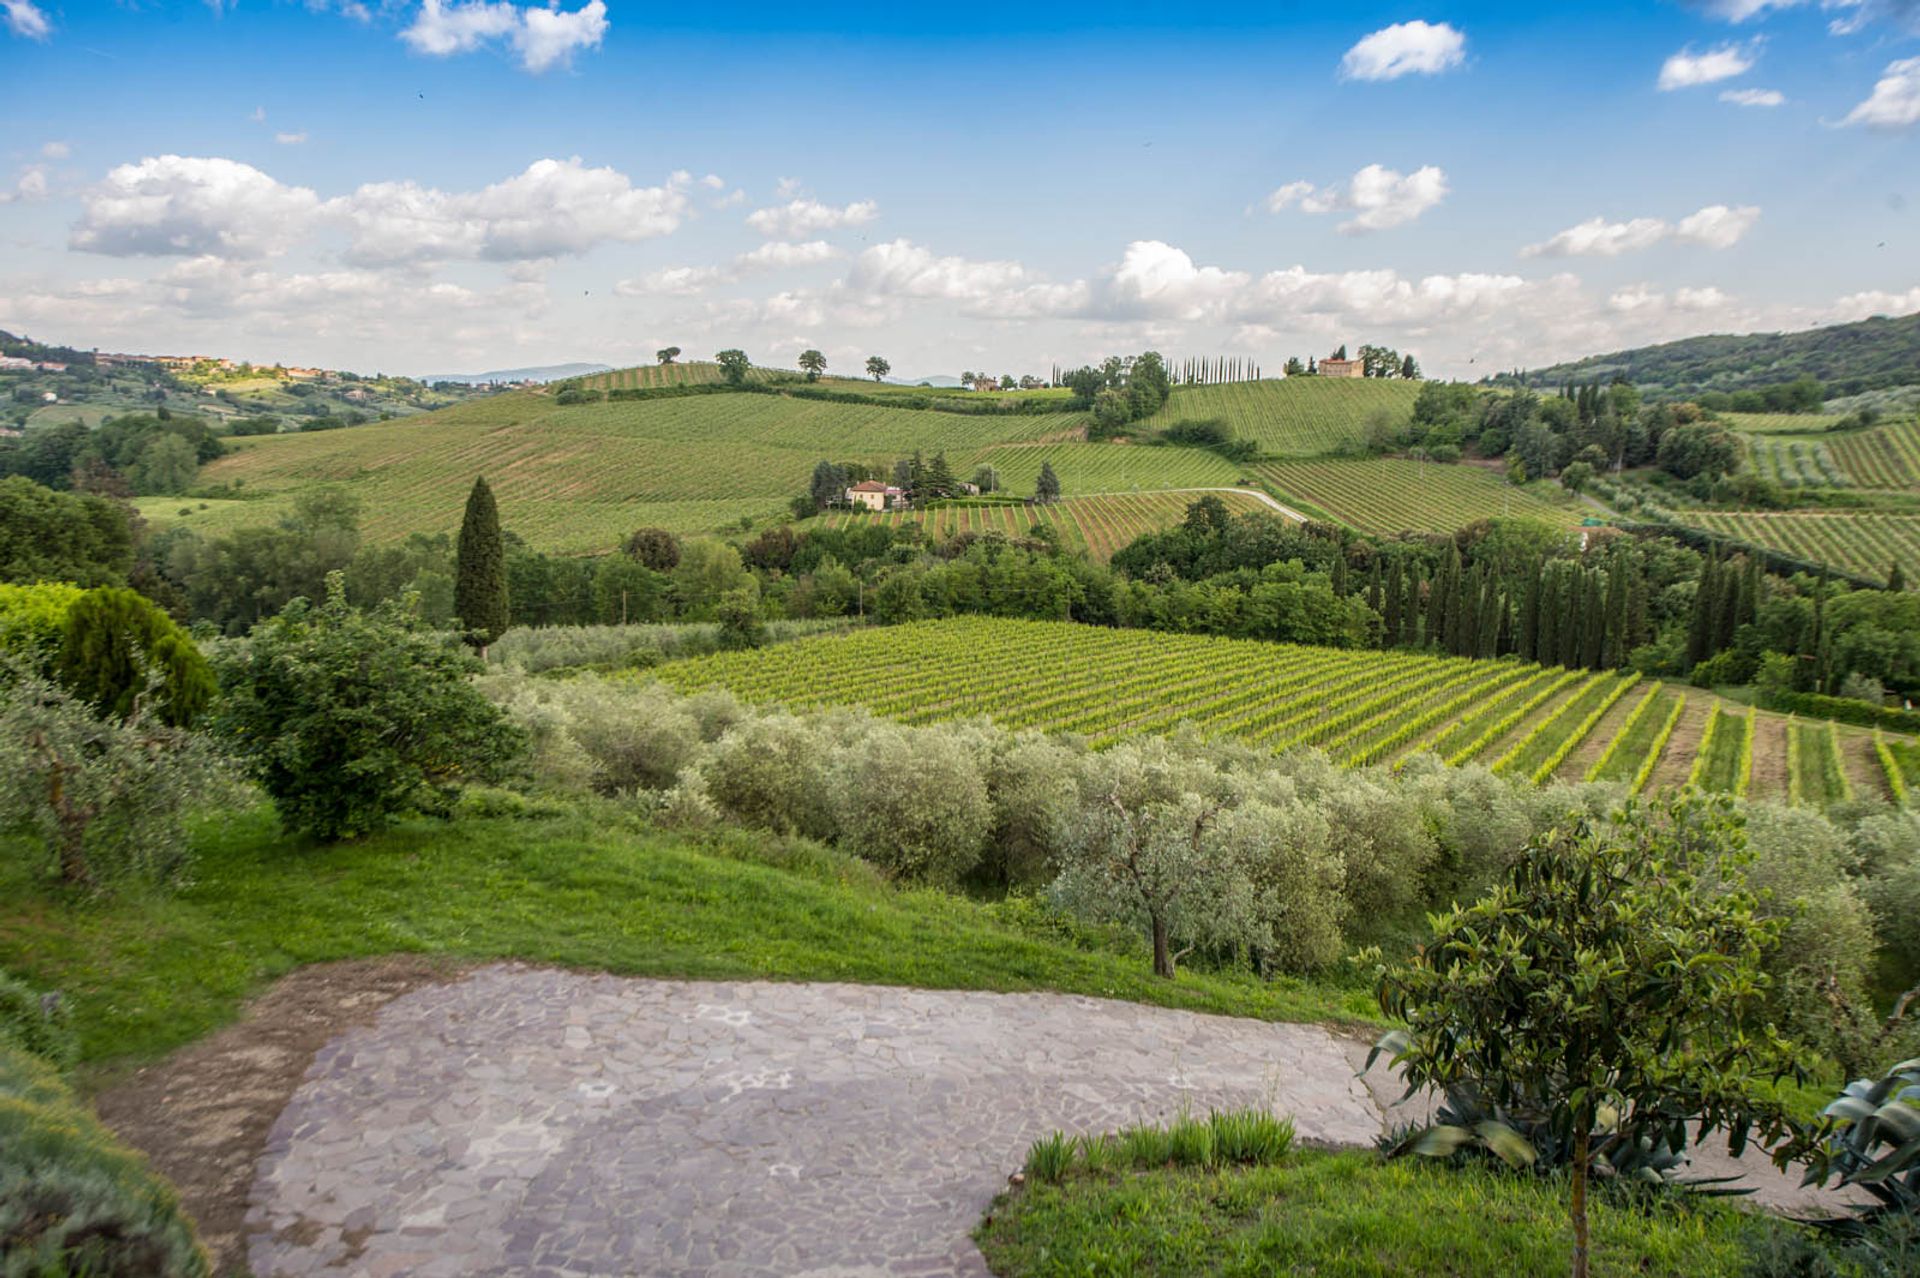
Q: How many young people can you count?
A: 0